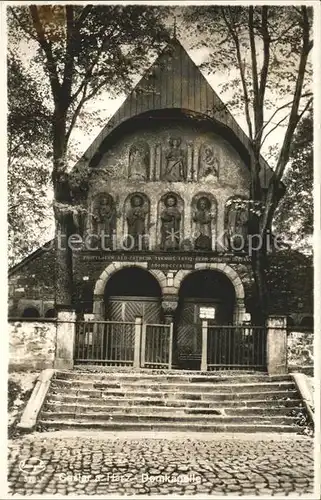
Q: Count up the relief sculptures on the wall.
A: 8